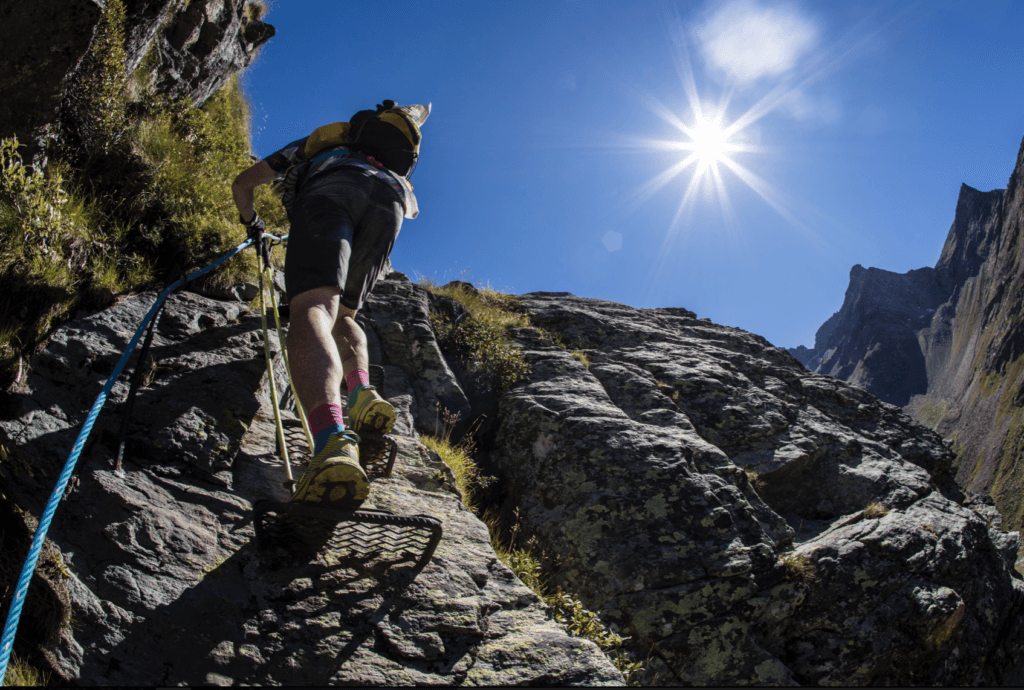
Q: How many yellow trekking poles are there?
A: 2